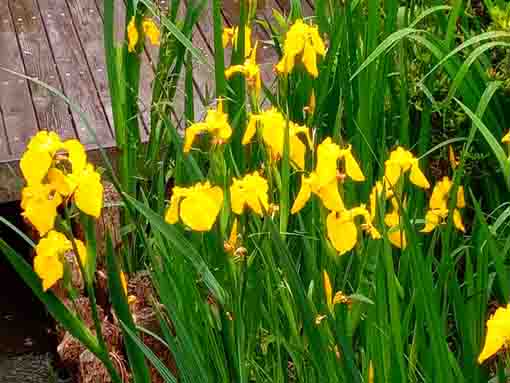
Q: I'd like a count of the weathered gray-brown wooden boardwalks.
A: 1